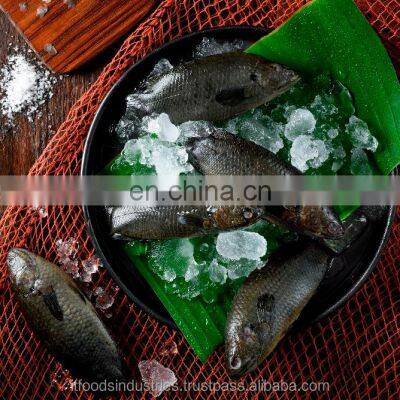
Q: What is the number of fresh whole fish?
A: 5